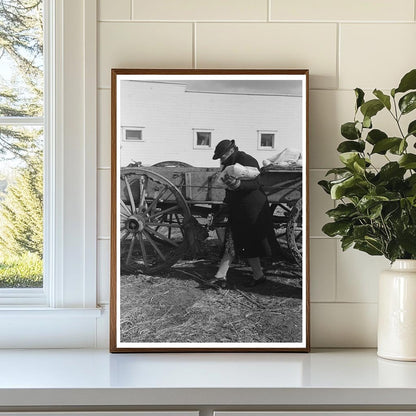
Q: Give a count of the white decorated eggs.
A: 0